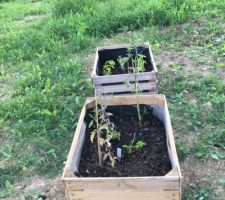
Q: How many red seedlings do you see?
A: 0